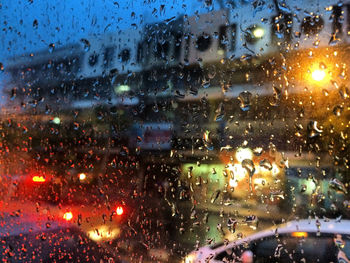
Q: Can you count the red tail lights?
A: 3